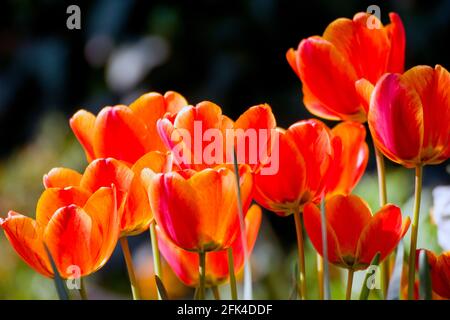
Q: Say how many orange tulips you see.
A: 12